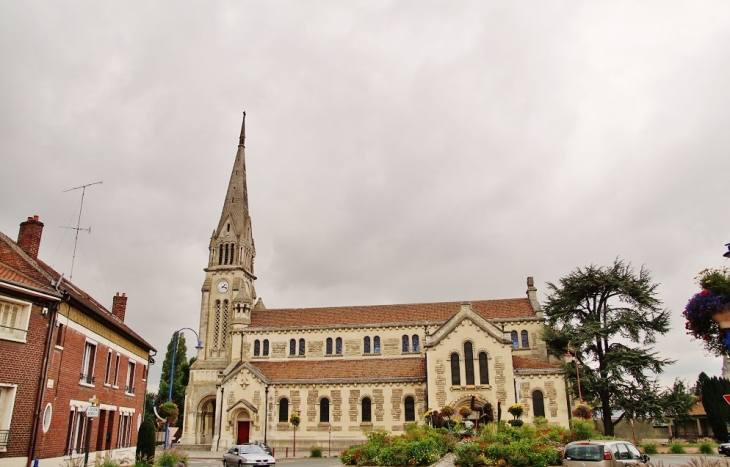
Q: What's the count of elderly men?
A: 0